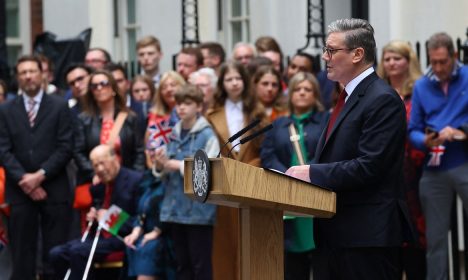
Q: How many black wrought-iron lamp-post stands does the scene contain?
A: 2